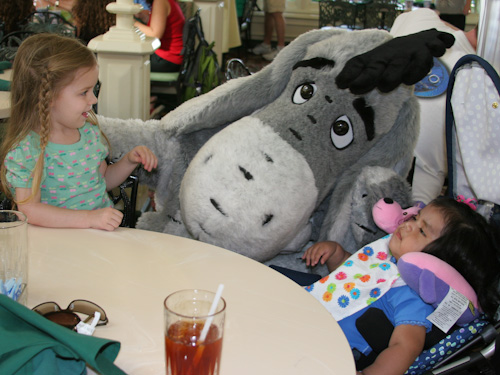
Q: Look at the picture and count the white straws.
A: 1